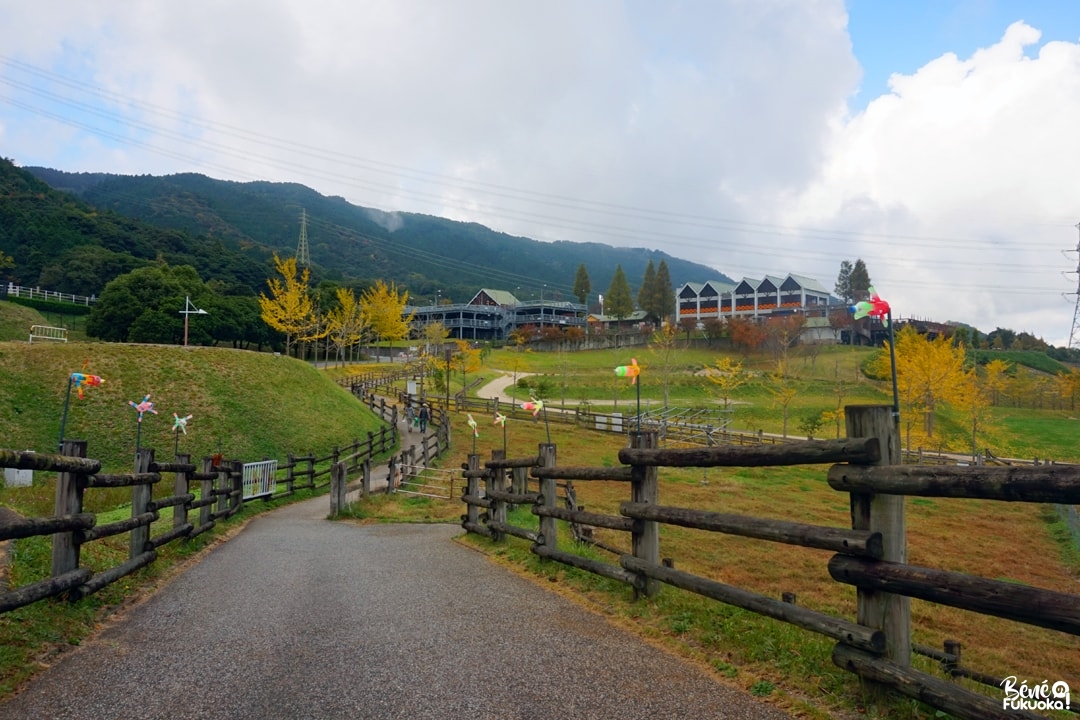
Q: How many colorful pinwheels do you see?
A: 8